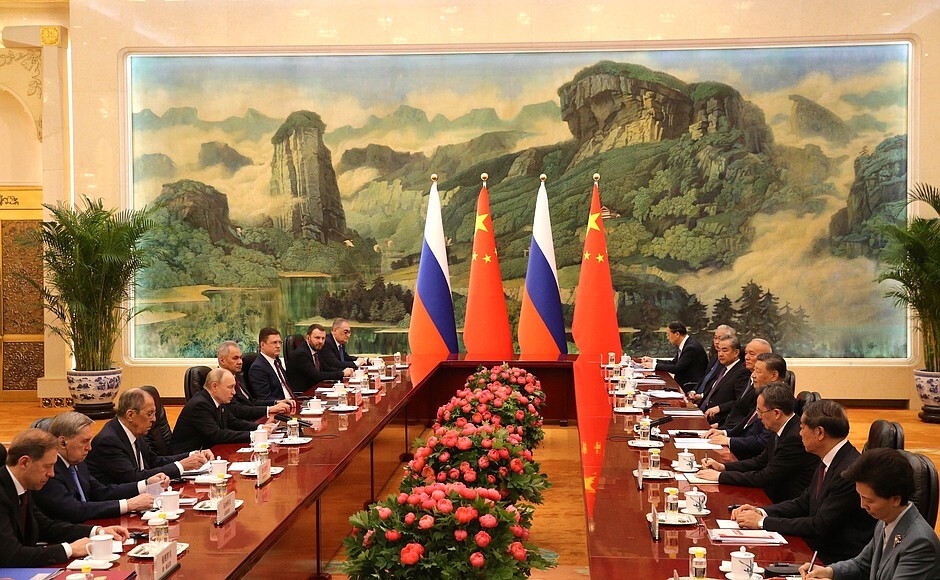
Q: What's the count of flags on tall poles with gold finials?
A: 4